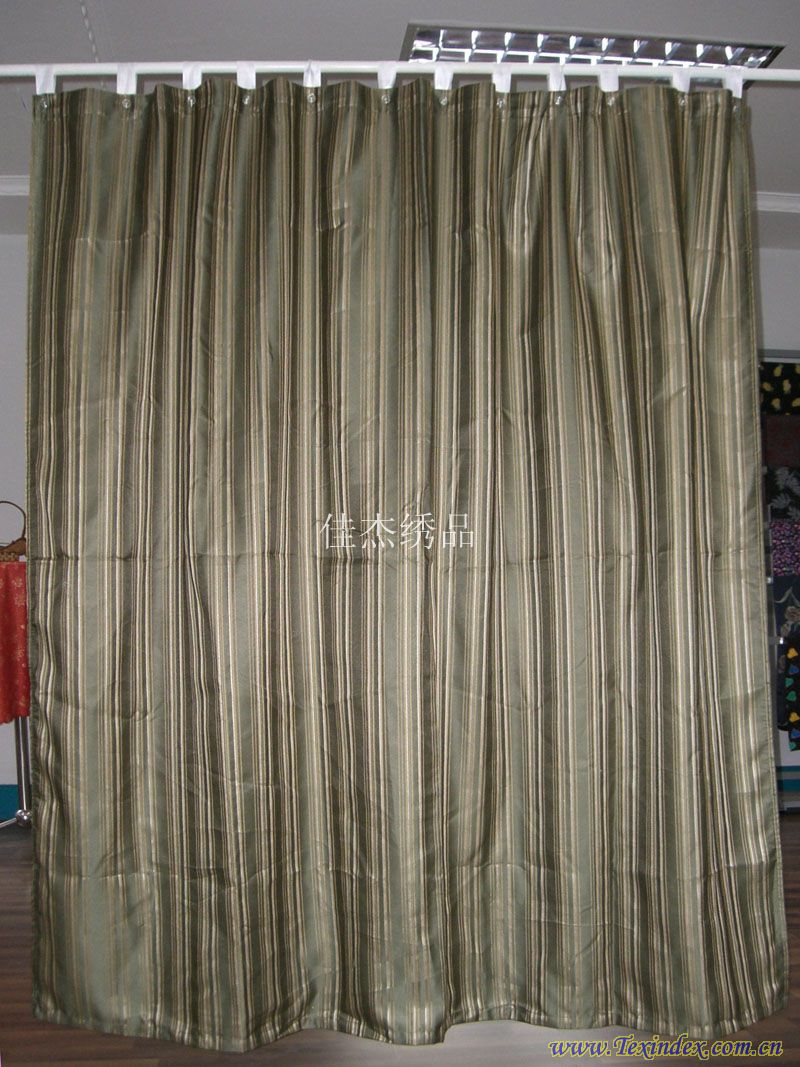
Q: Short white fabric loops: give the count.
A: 12